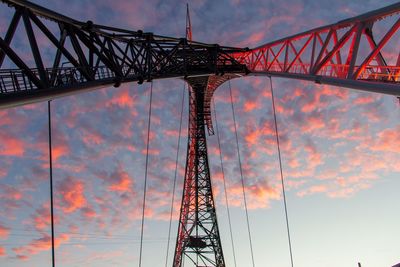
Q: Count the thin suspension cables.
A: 6